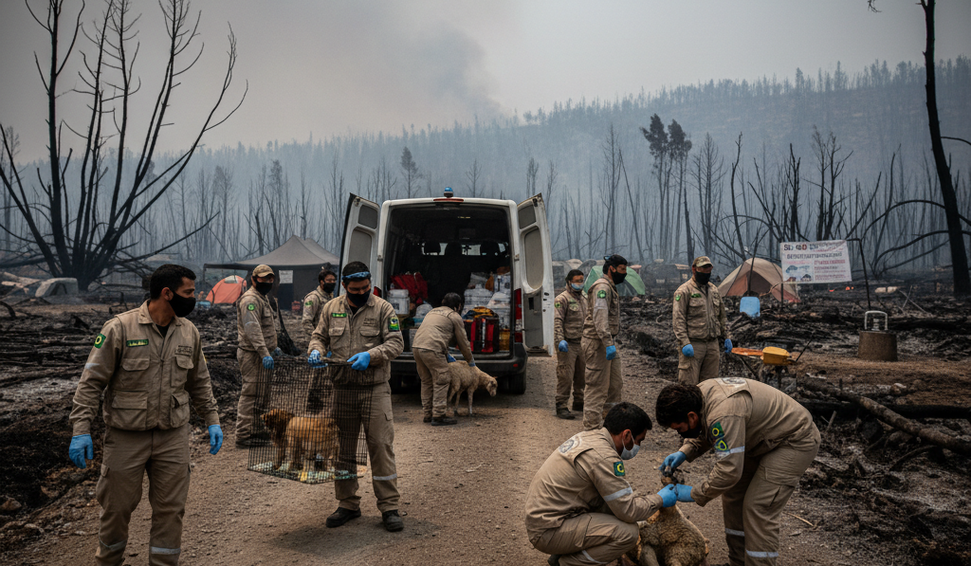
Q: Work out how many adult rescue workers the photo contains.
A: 10